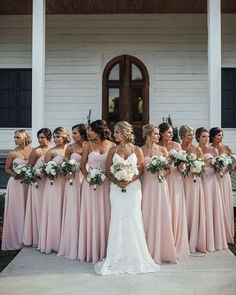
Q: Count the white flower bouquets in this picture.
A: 11